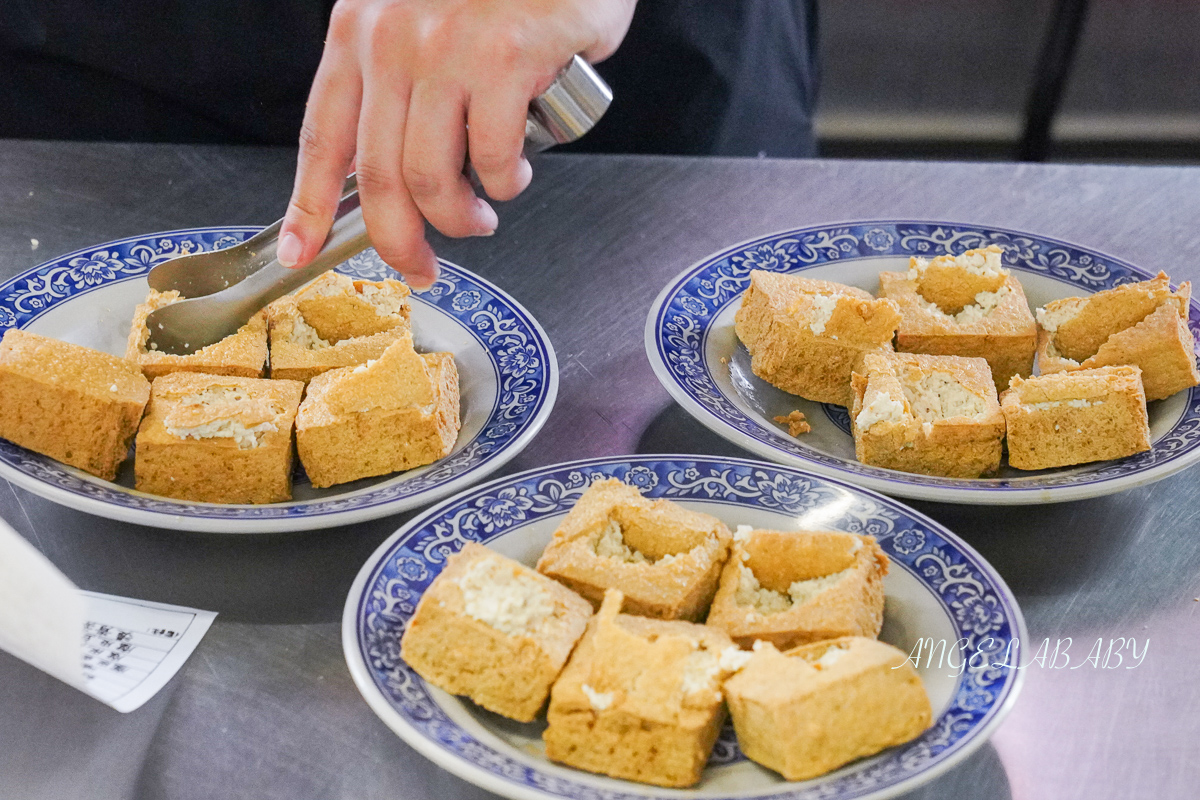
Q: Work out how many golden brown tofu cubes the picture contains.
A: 15